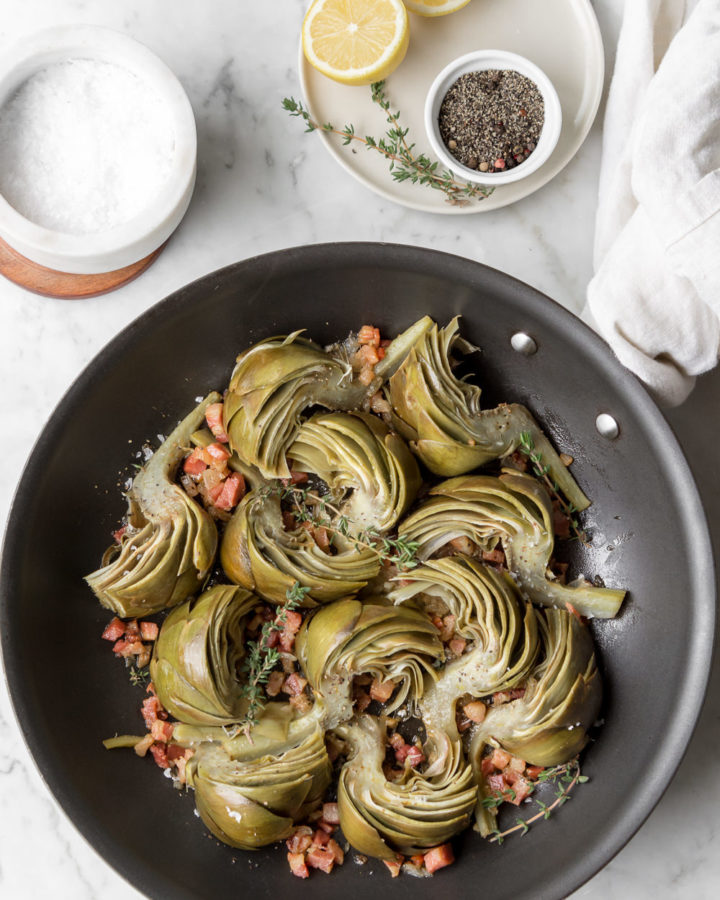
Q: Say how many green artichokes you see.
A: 12